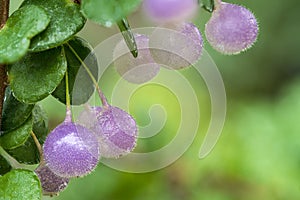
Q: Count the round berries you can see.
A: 7